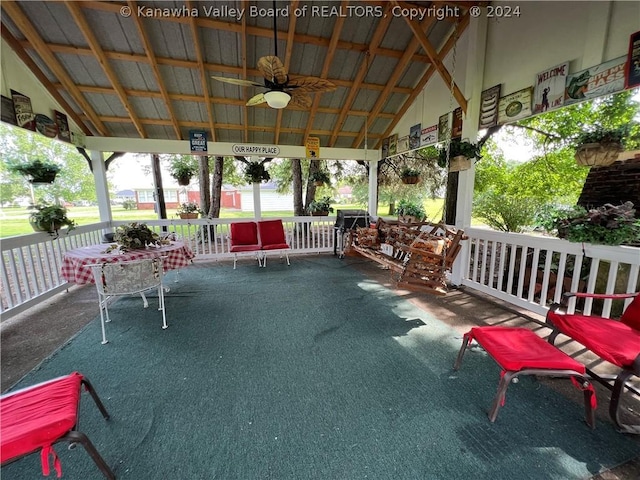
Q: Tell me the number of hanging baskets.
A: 7